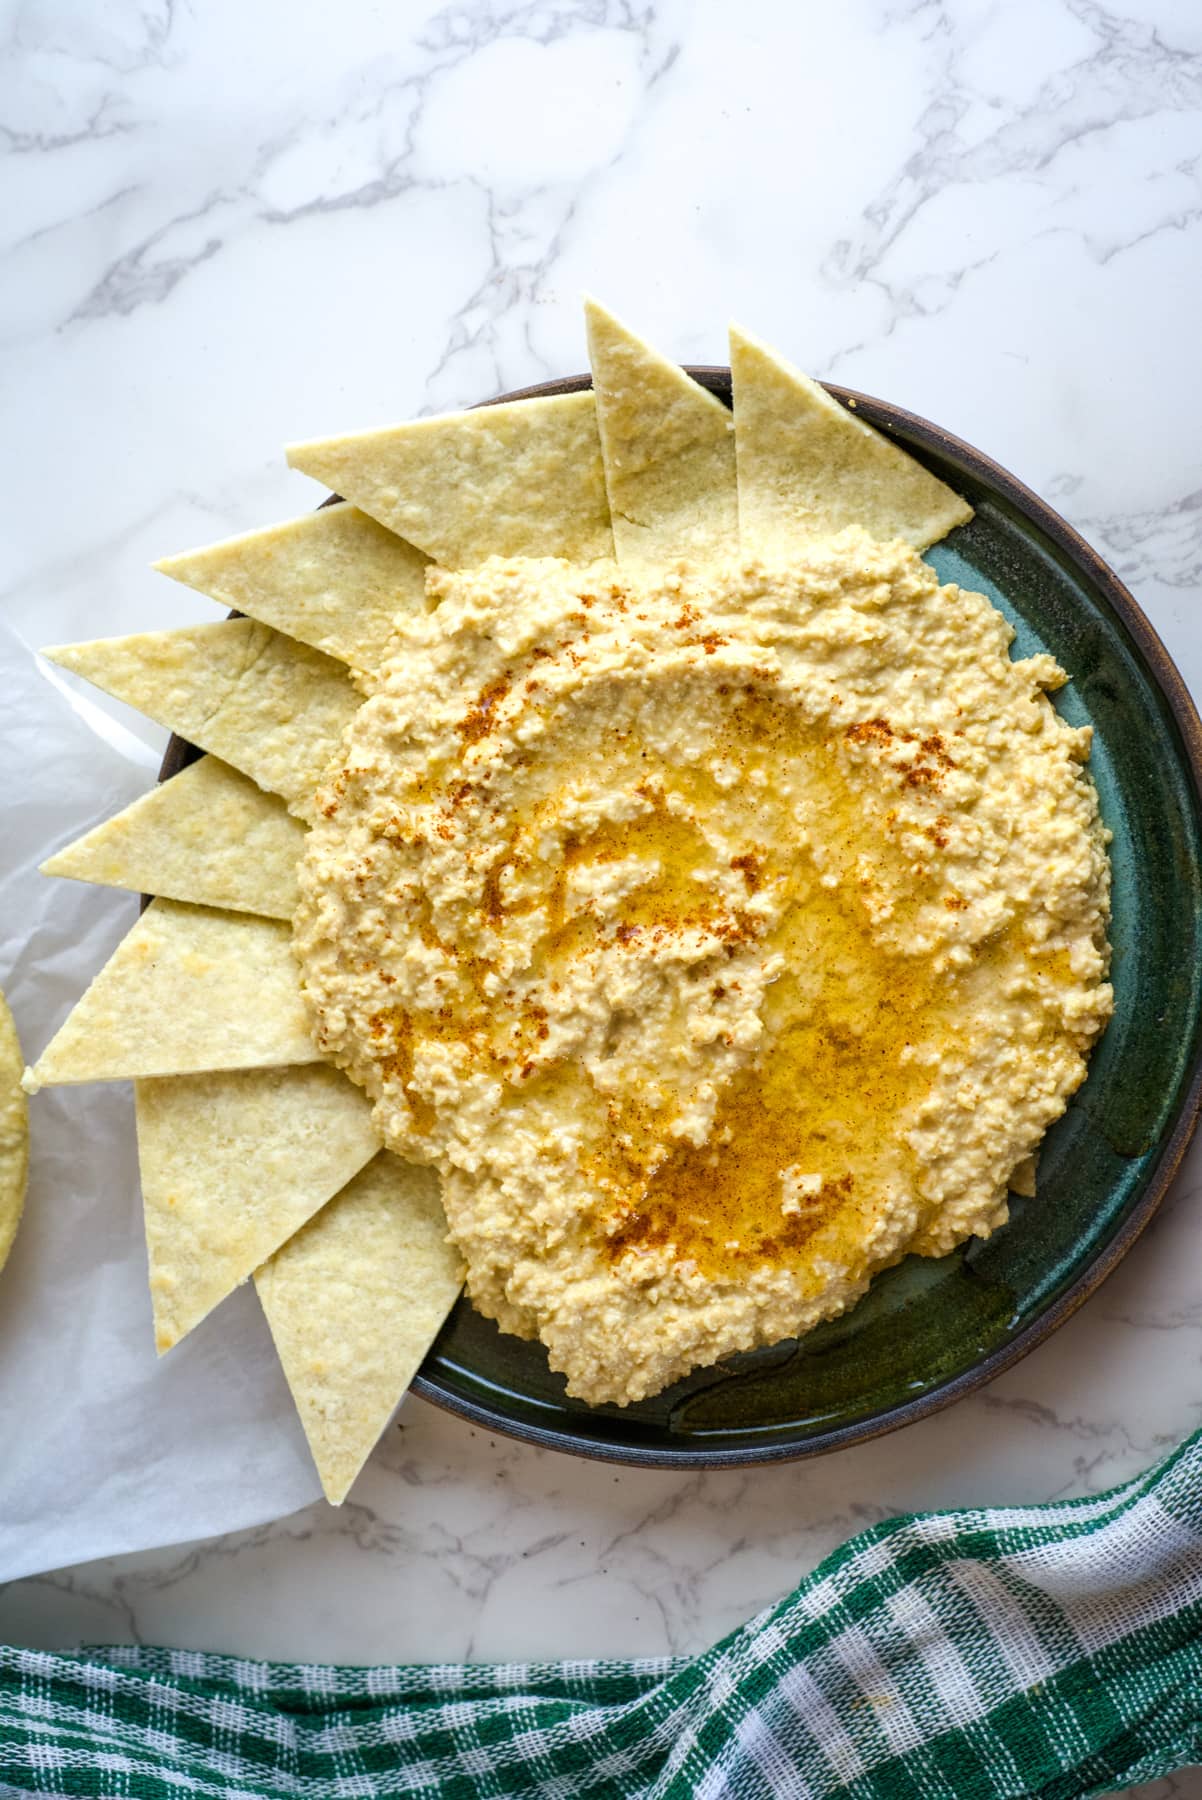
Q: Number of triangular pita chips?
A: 9